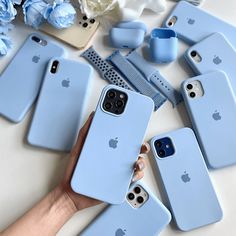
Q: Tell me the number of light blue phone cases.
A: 8